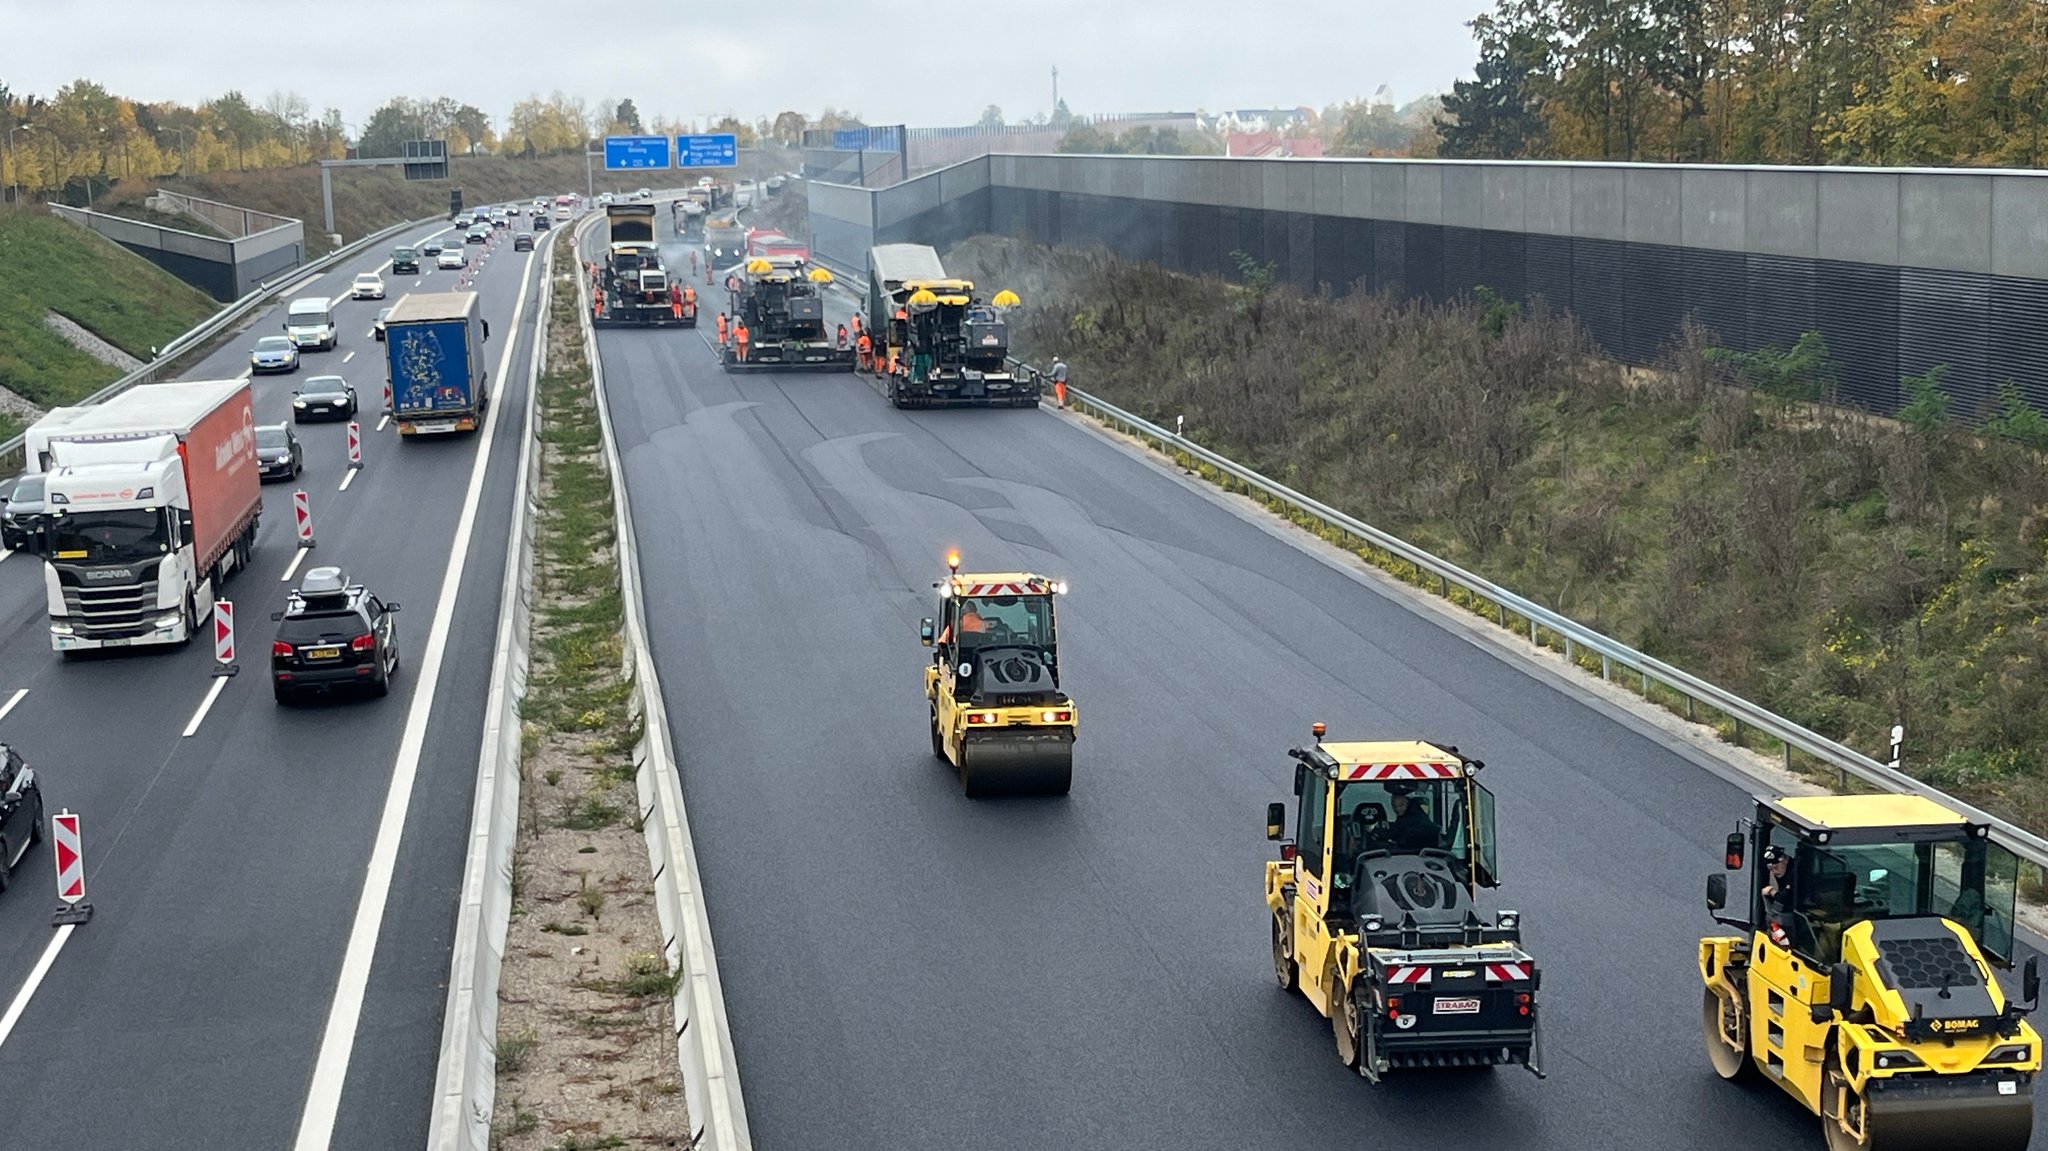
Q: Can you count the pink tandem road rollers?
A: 0